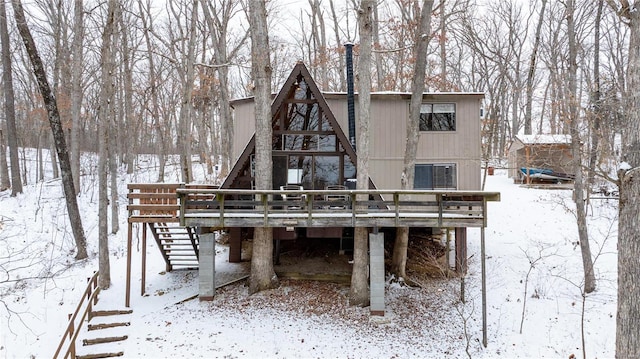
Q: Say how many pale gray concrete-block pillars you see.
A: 2